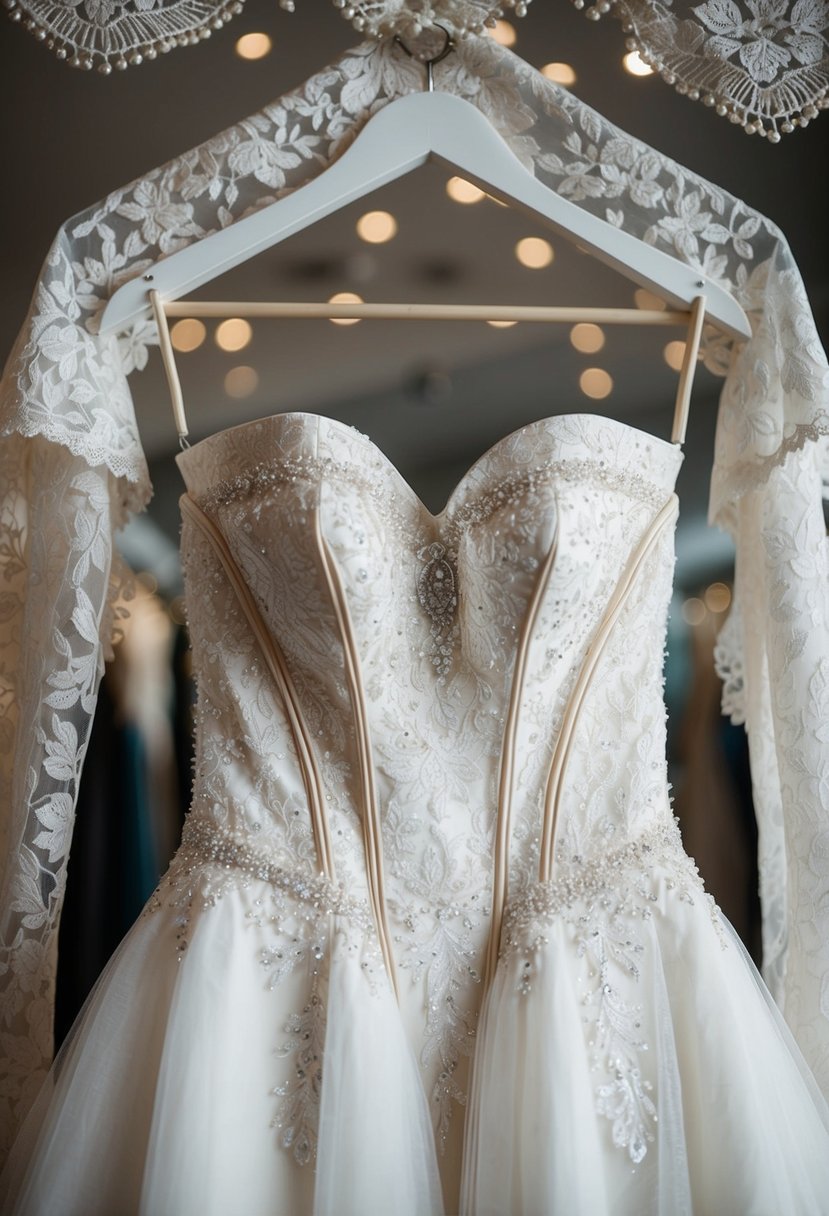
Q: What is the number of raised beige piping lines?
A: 4